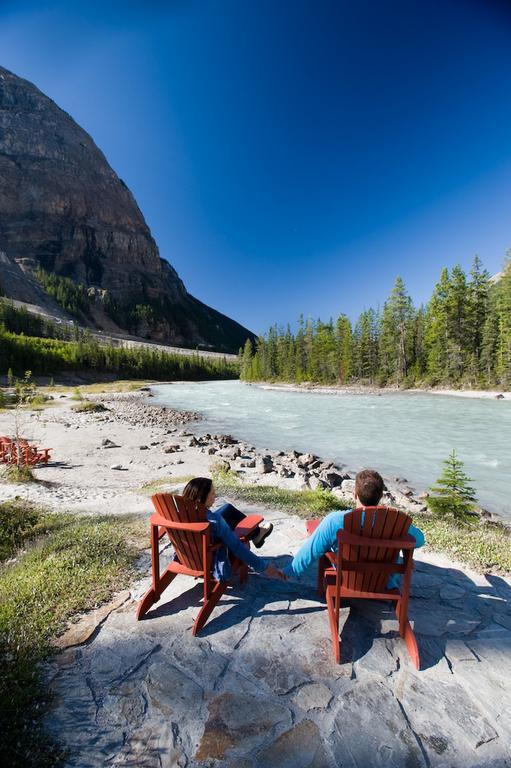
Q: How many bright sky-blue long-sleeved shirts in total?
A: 1